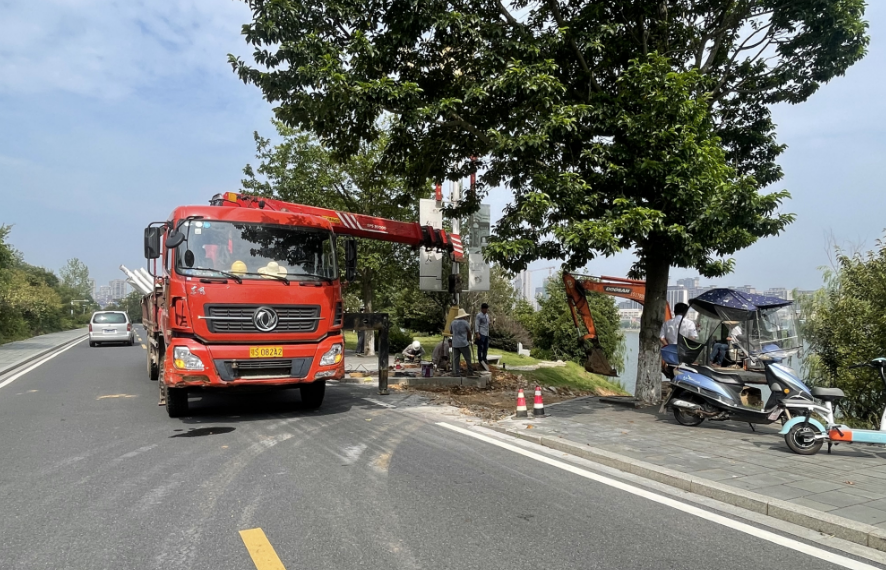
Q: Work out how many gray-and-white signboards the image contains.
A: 2